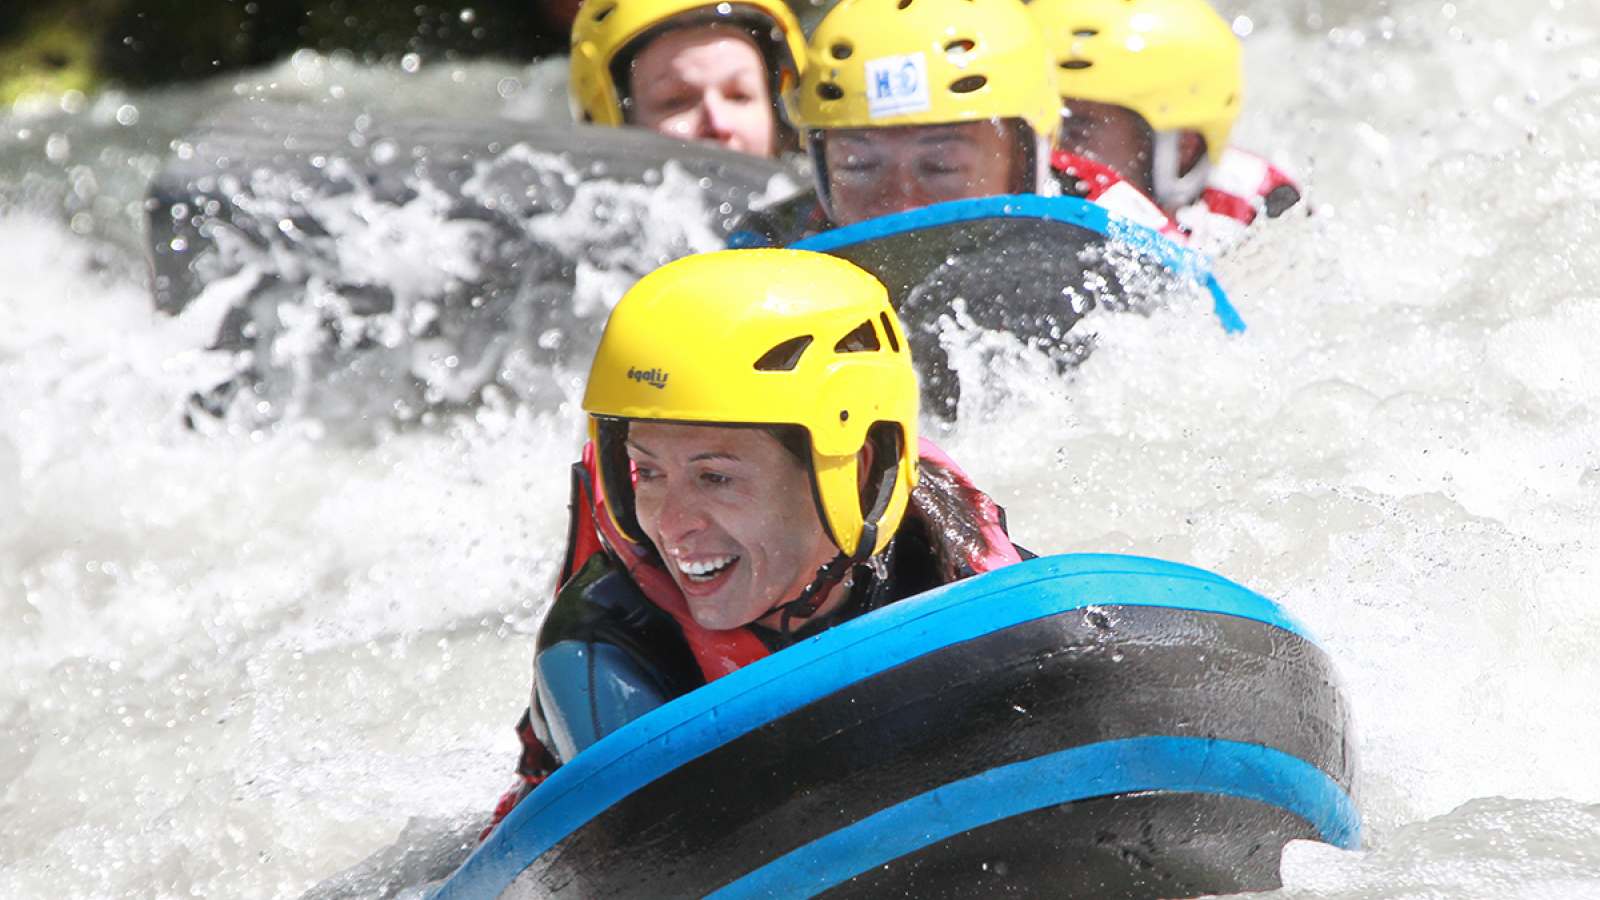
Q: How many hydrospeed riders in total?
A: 4